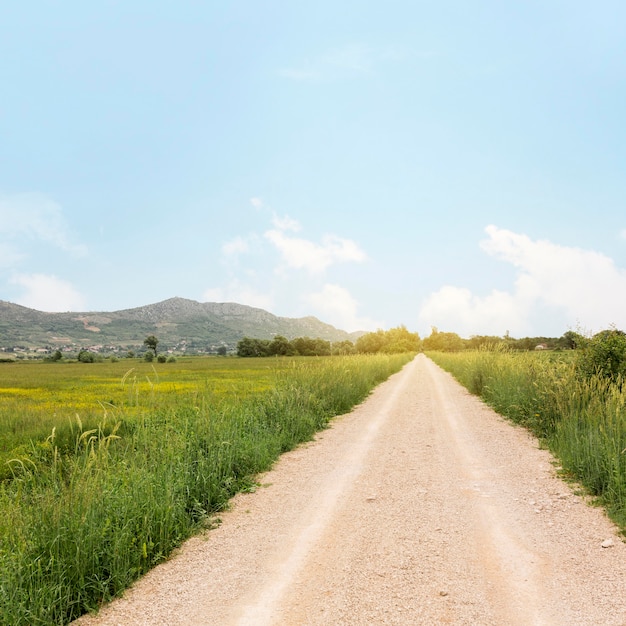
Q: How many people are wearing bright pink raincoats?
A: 0